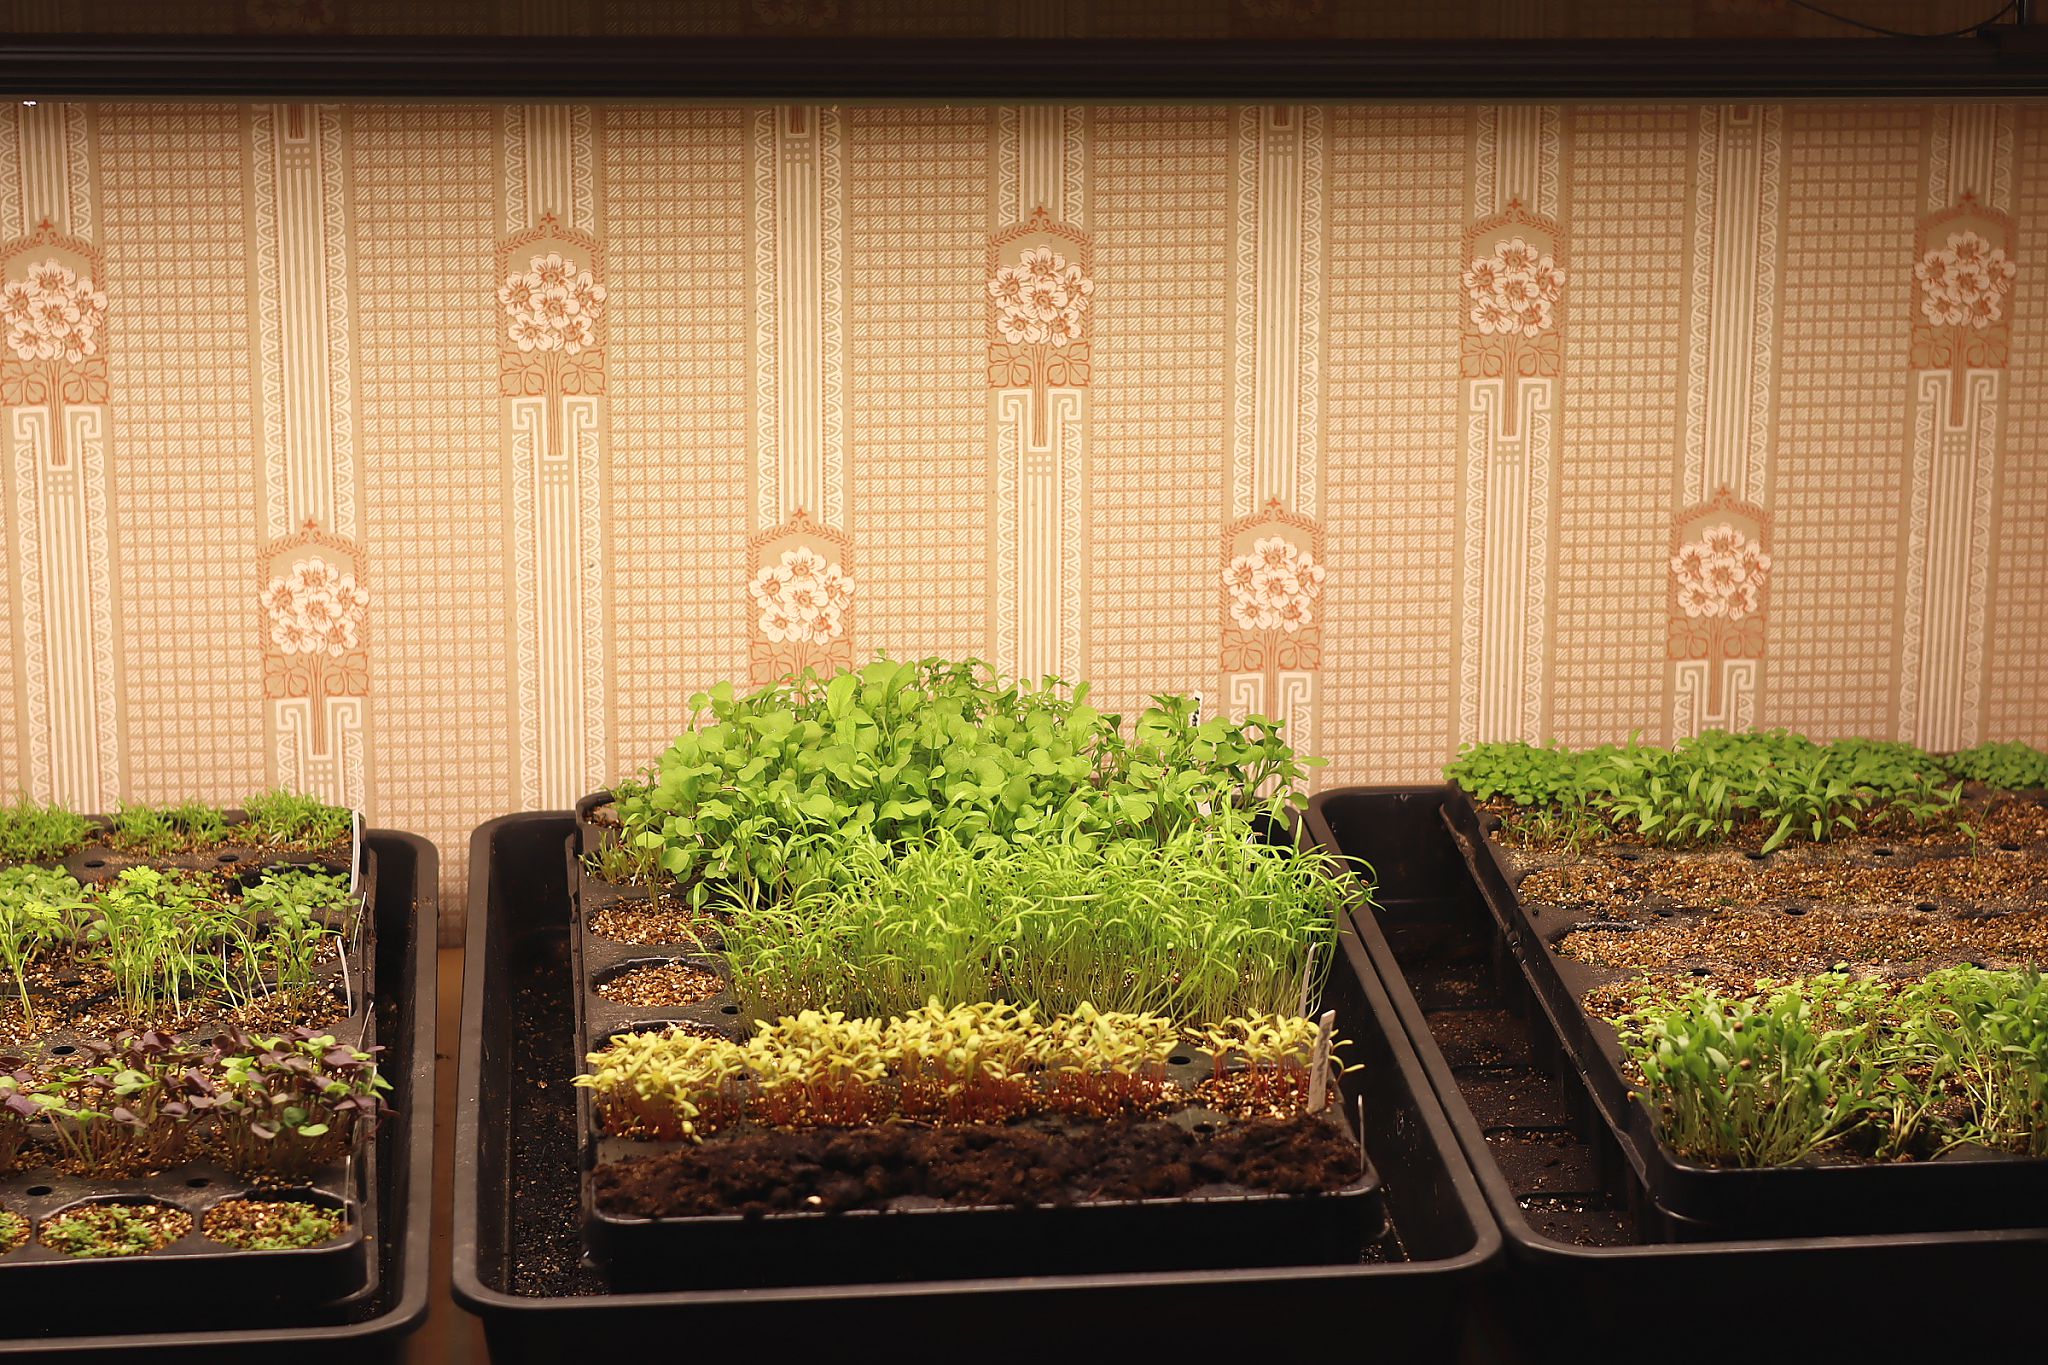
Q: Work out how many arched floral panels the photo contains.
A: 9